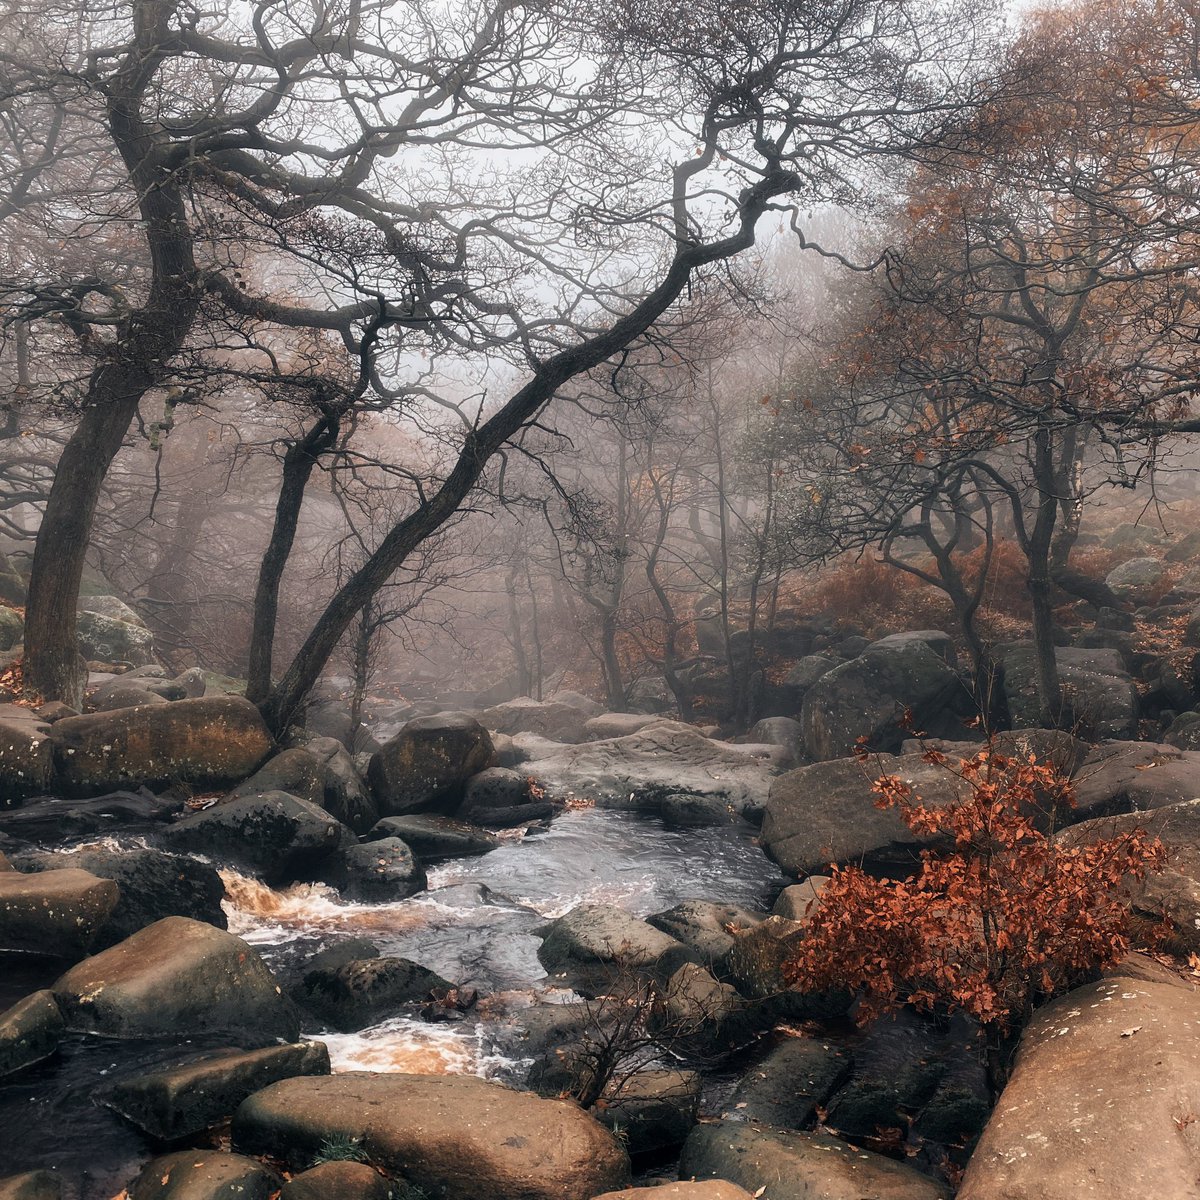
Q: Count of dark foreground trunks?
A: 3